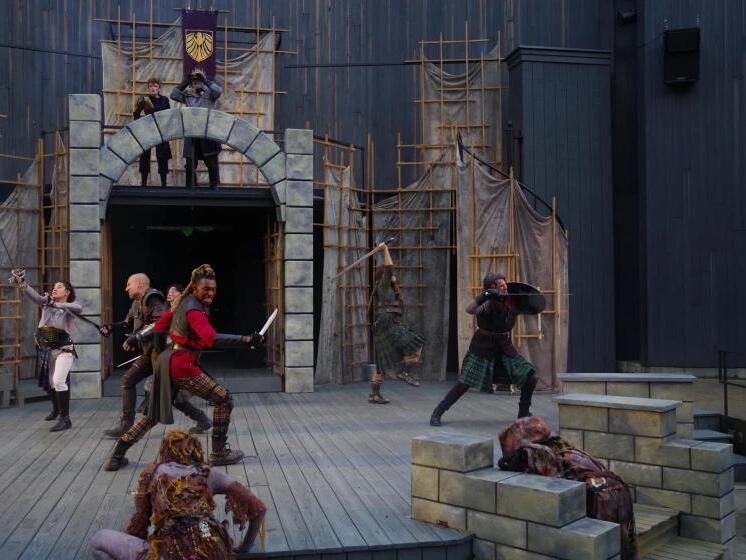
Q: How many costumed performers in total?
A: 10